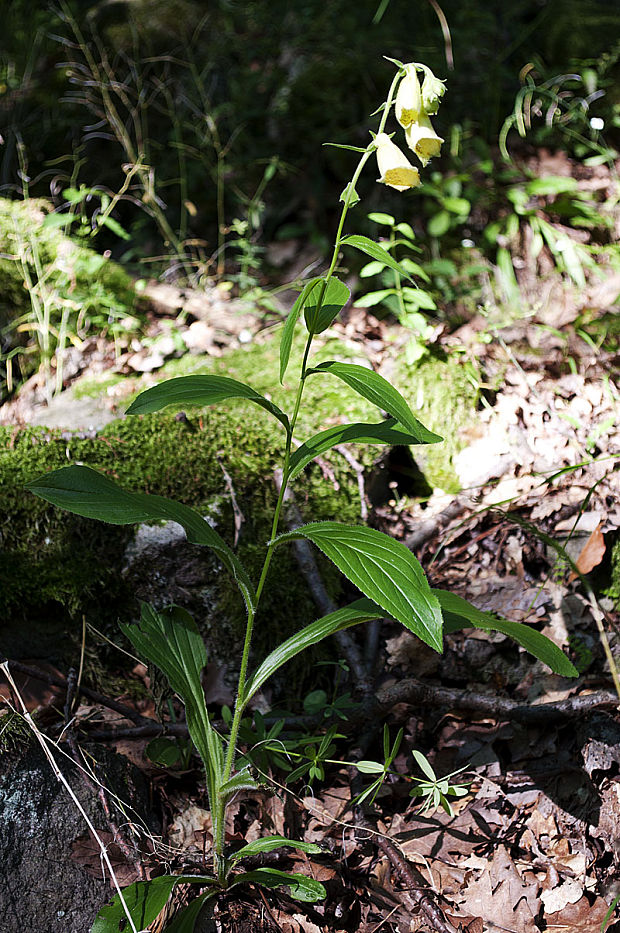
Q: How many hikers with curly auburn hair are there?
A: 0